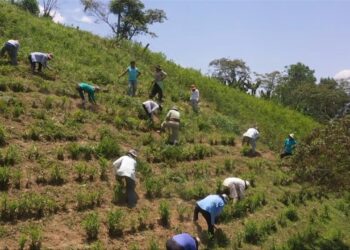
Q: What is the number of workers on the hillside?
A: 14